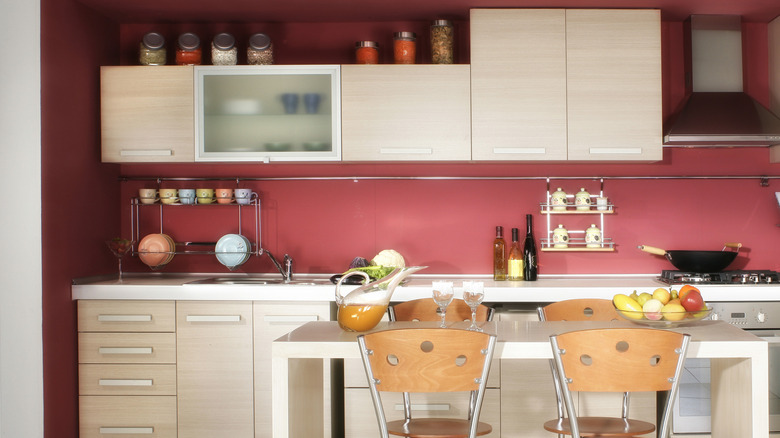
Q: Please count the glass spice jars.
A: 7